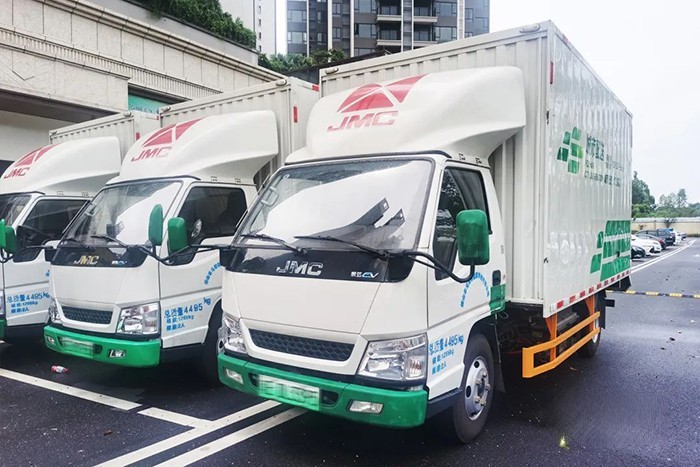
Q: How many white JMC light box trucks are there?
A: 3